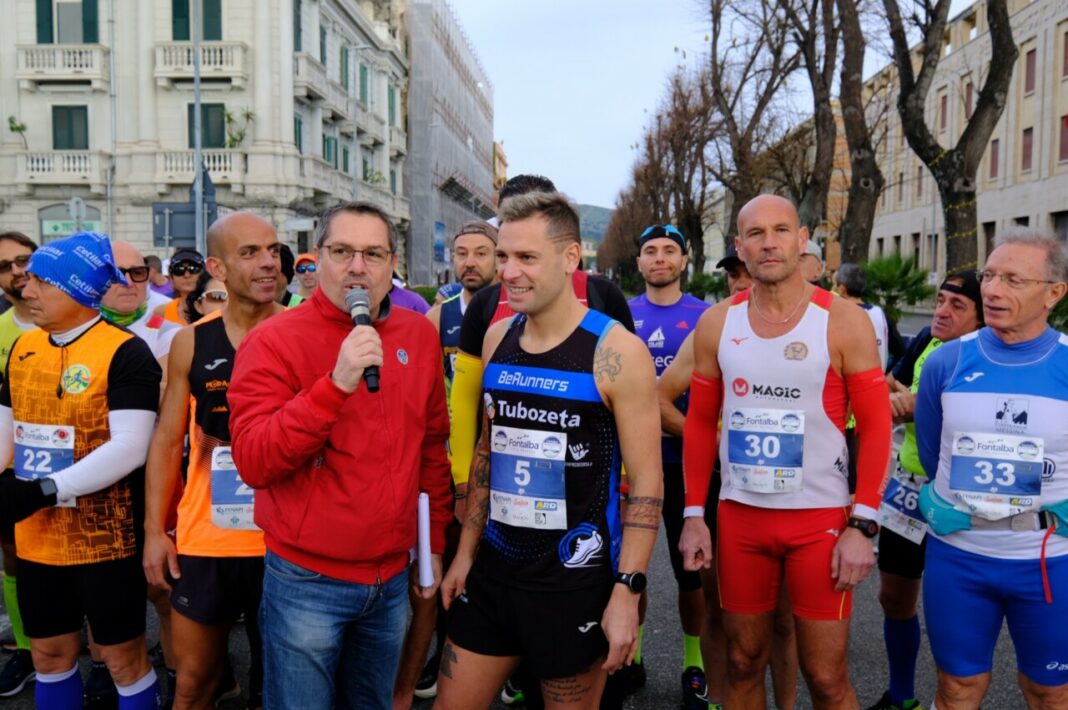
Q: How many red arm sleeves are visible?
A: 2